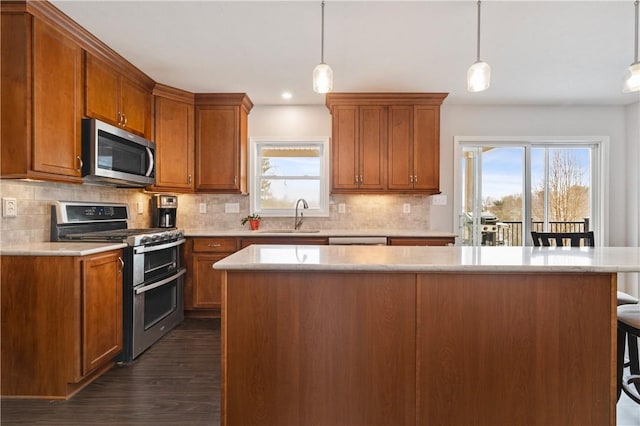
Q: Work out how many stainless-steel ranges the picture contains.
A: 1